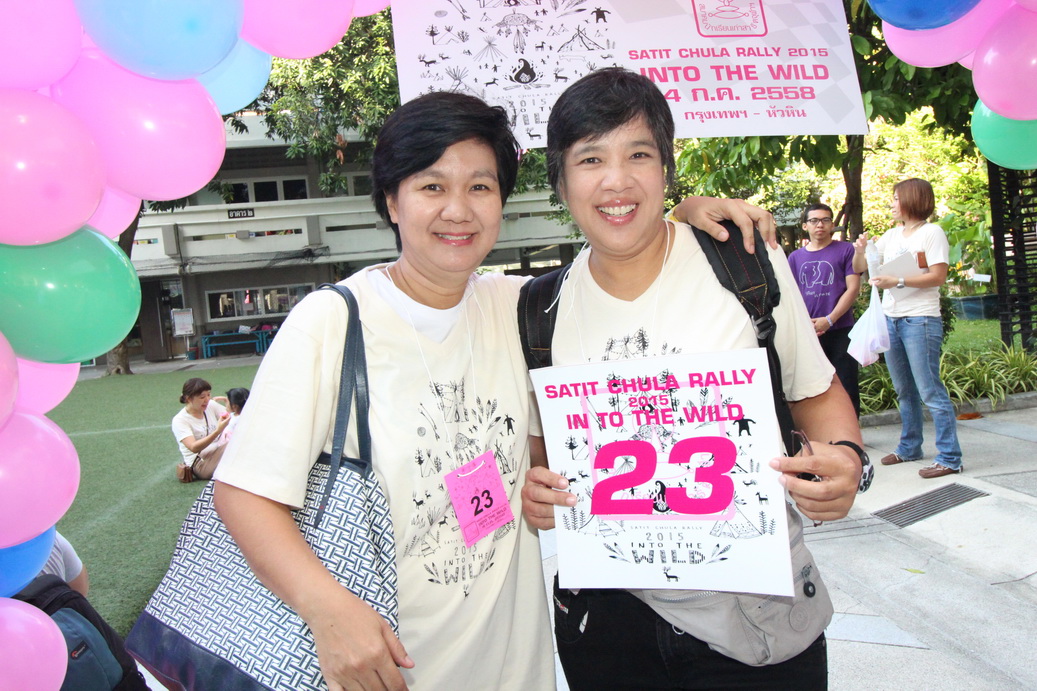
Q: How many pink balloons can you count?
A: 14